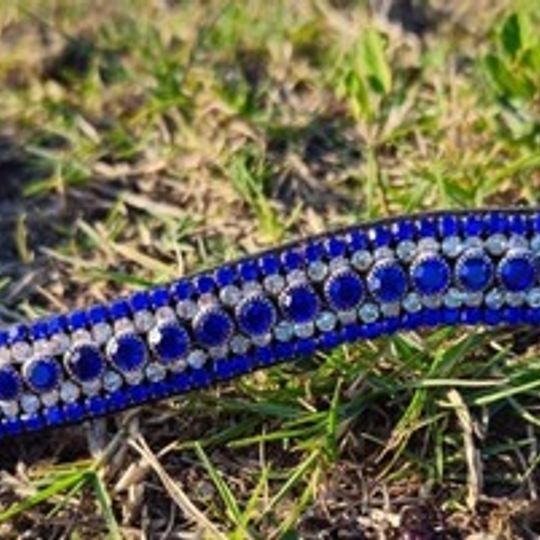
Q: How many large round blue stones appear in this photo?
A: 13